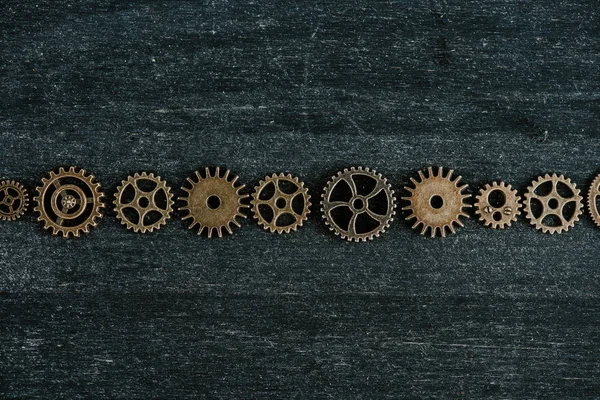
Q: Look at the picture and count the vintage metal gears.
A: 10